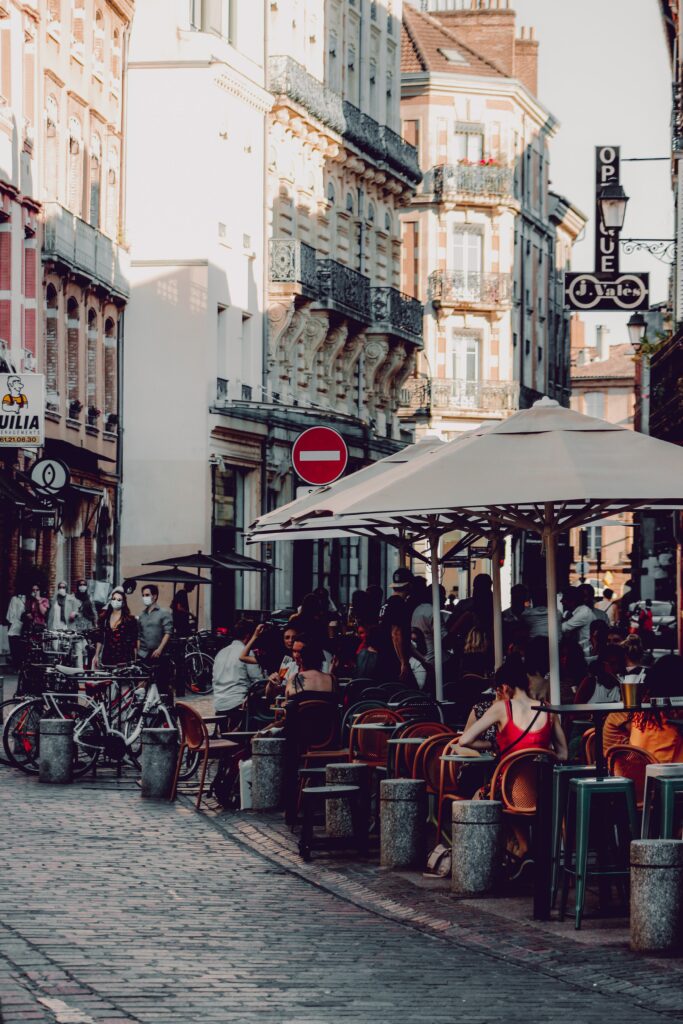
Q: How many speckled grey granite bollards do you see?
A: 7